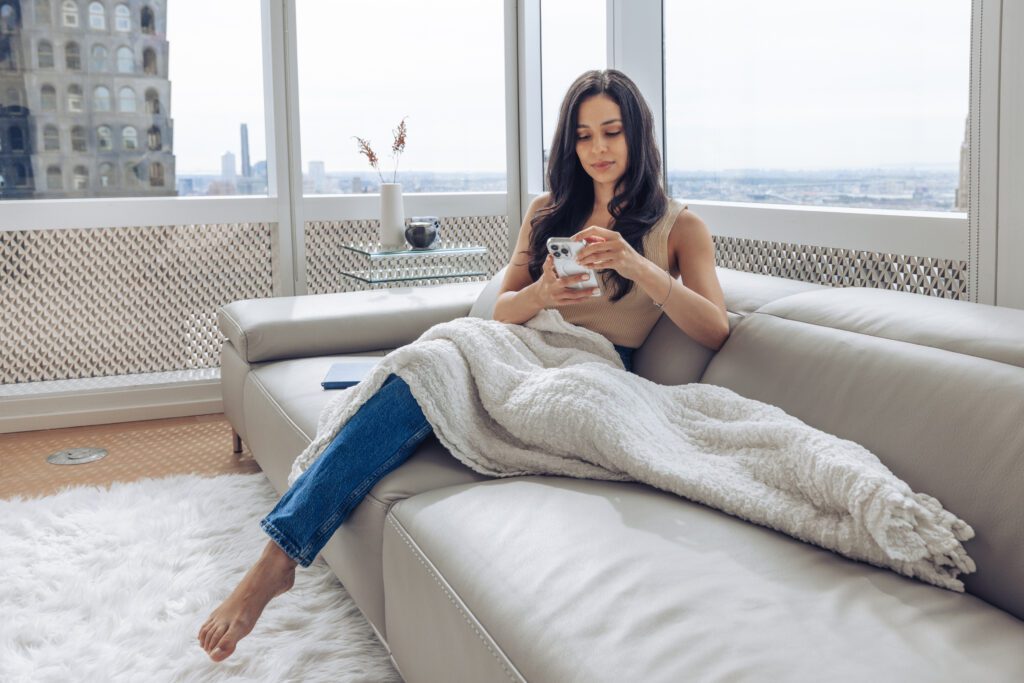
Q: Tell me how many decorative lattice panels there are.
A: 3